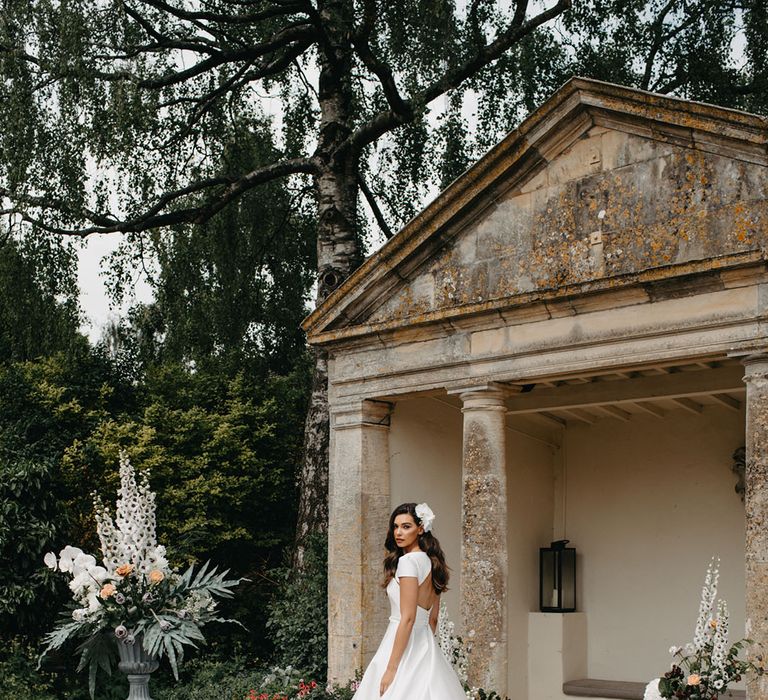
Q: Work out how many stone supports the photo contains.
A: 3